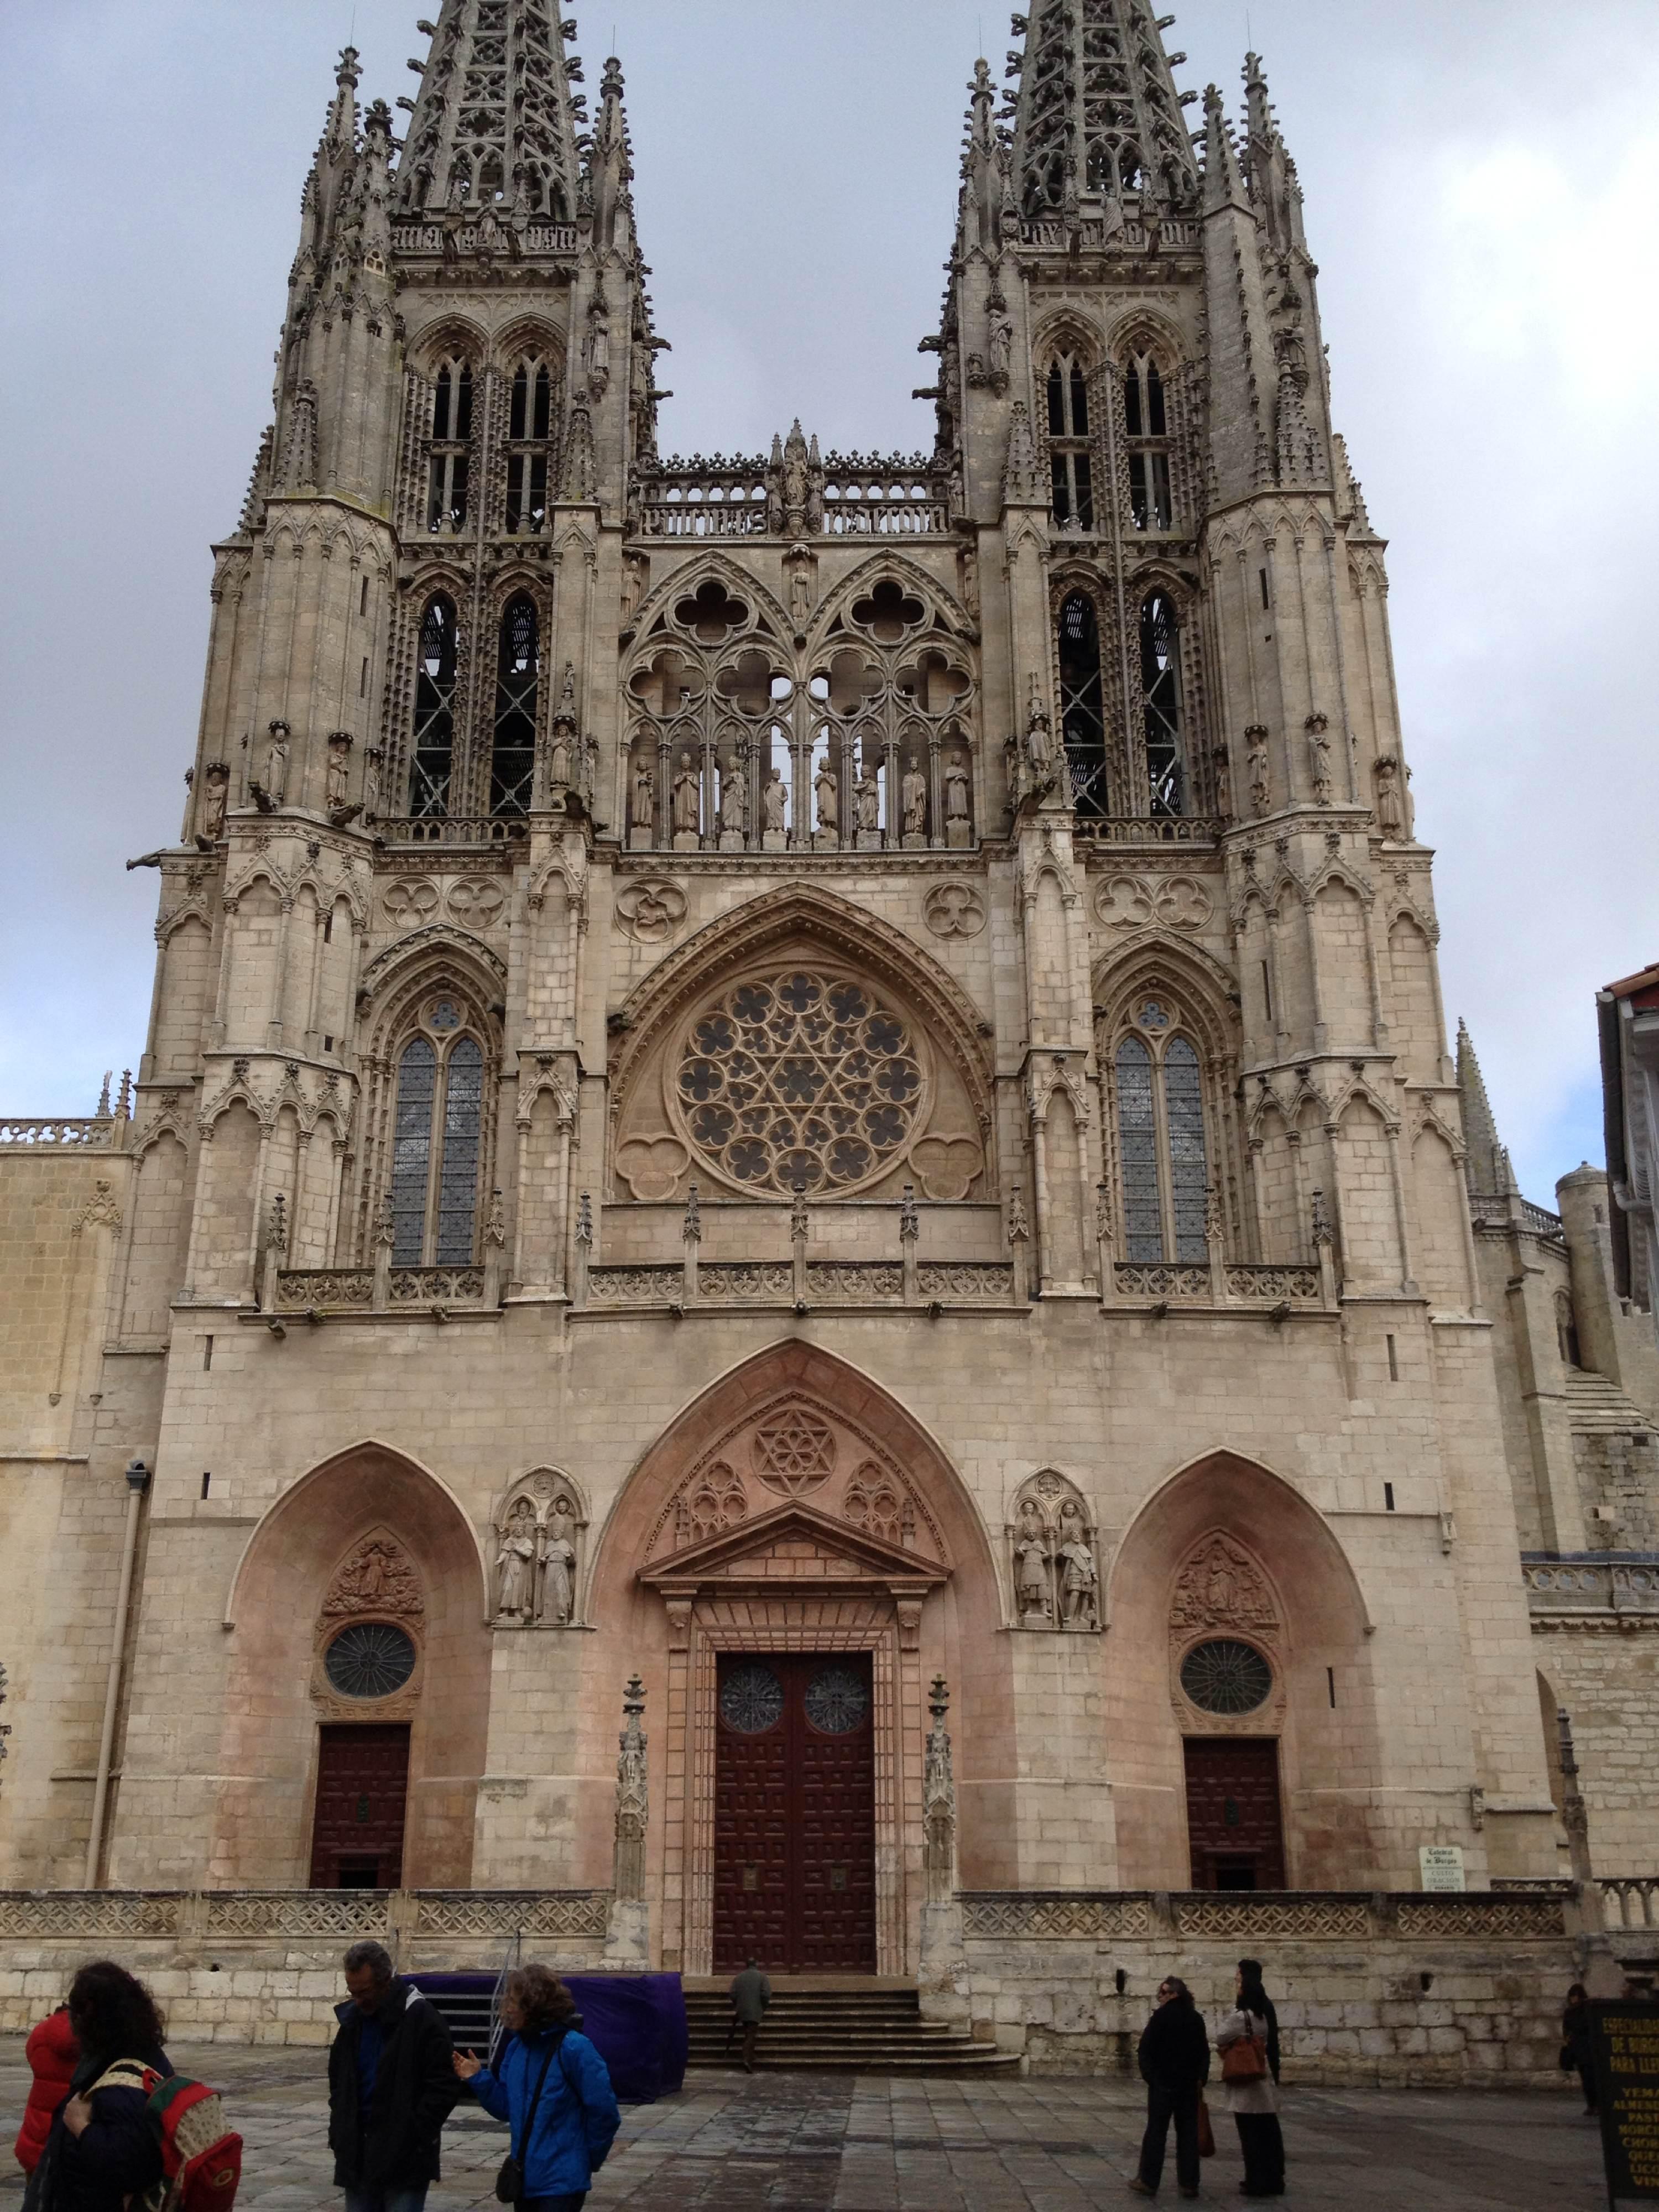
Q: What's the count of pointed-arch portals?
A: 3